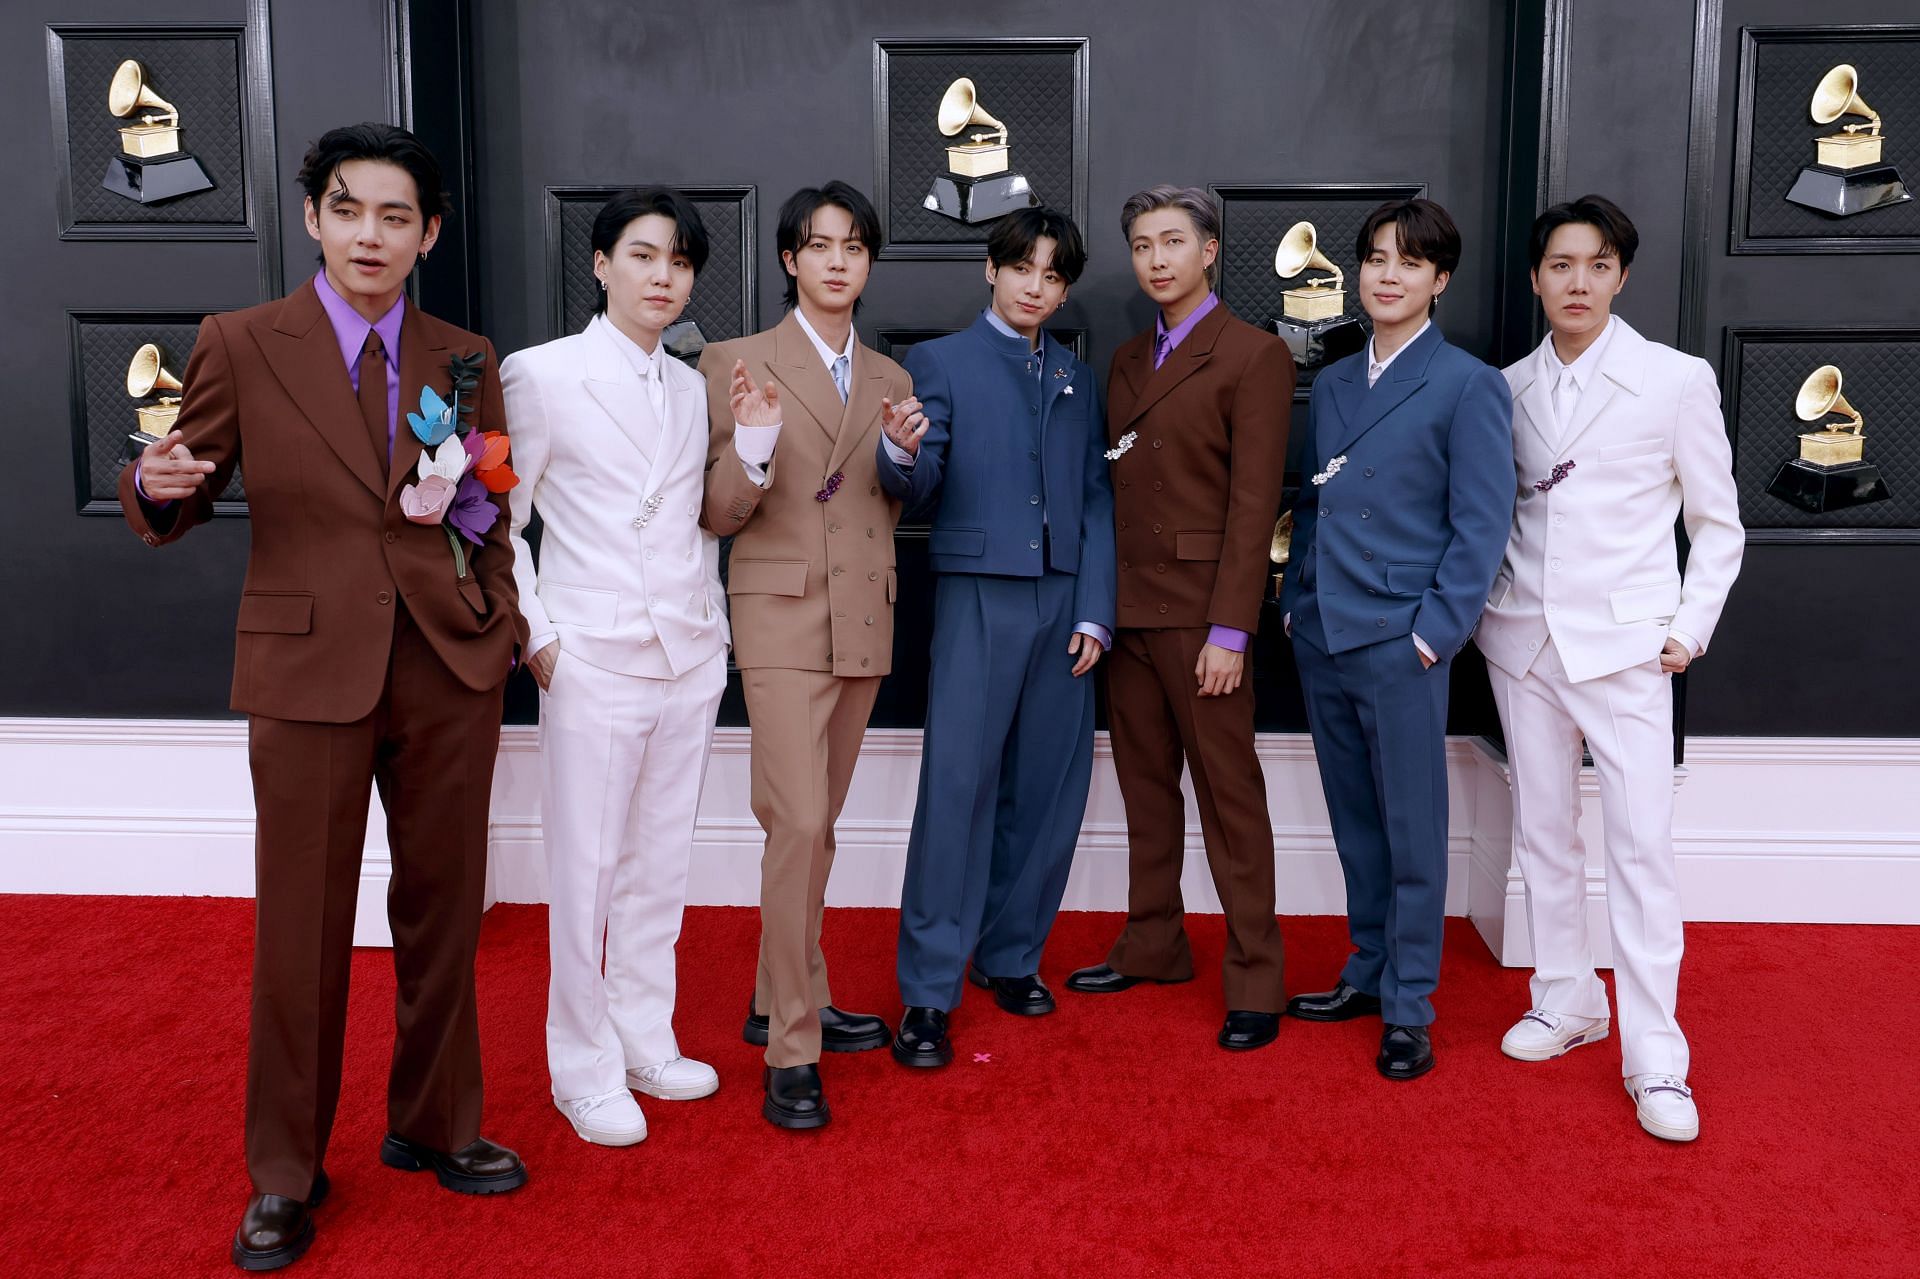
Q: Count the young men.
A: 7